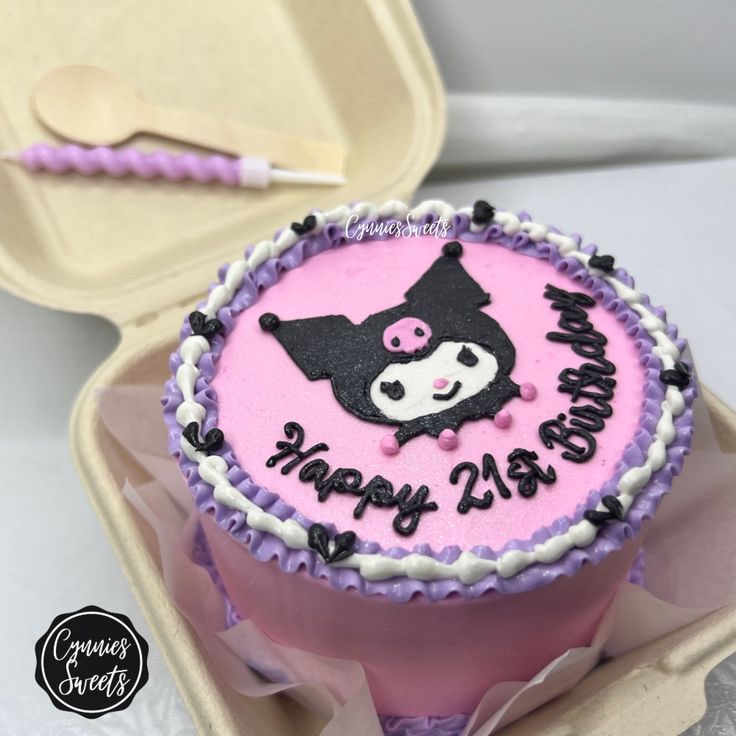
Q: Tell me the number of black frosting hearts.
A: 8